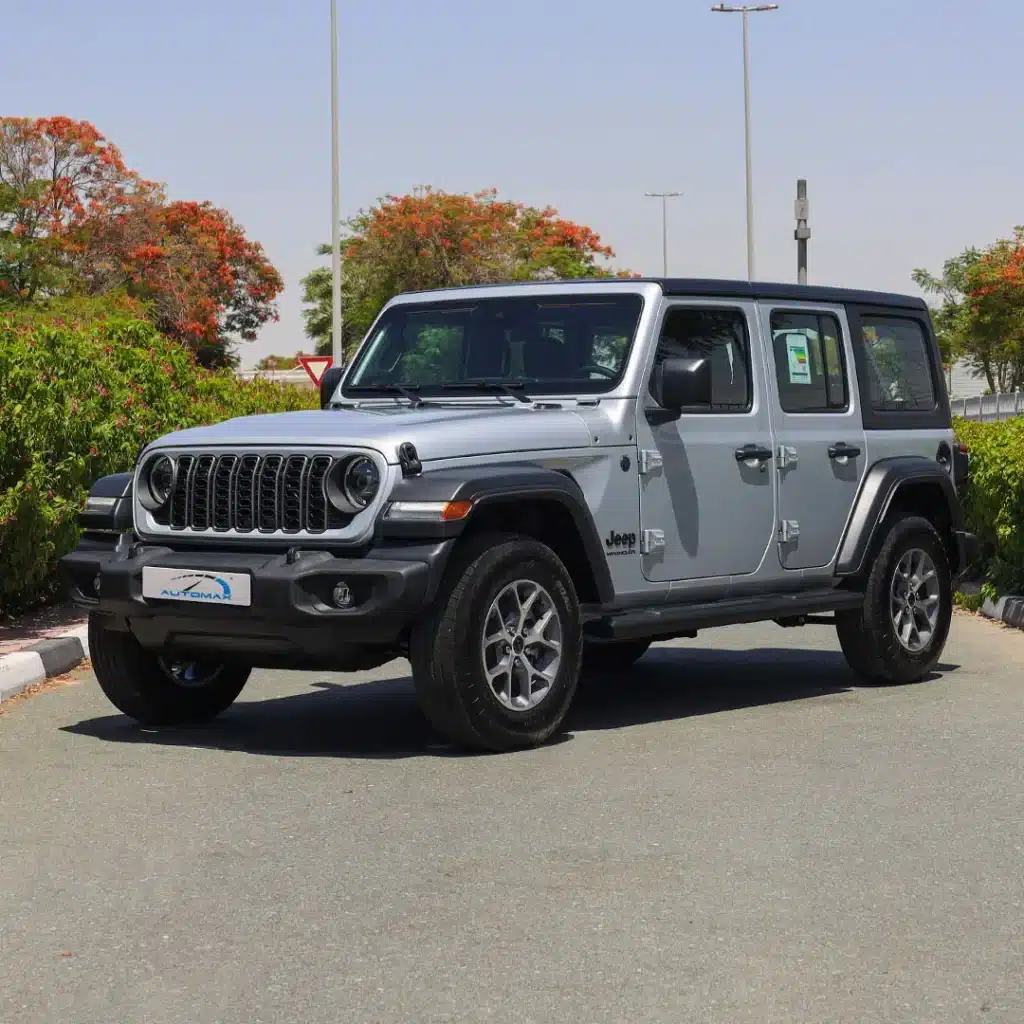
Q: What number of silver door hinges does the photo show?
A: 4